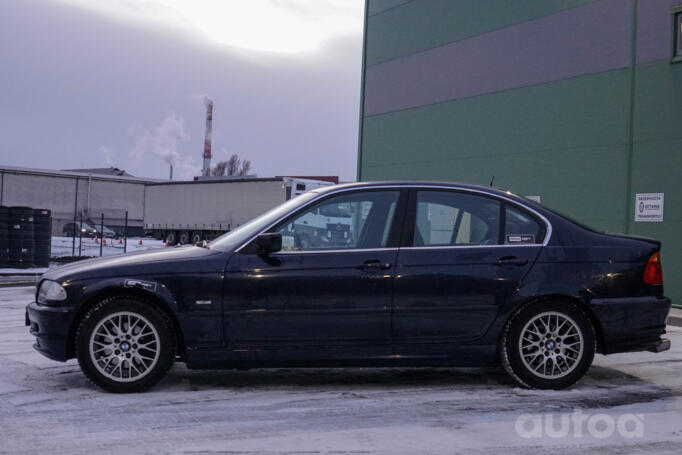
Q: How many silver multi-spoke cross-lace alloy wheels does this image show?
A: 2